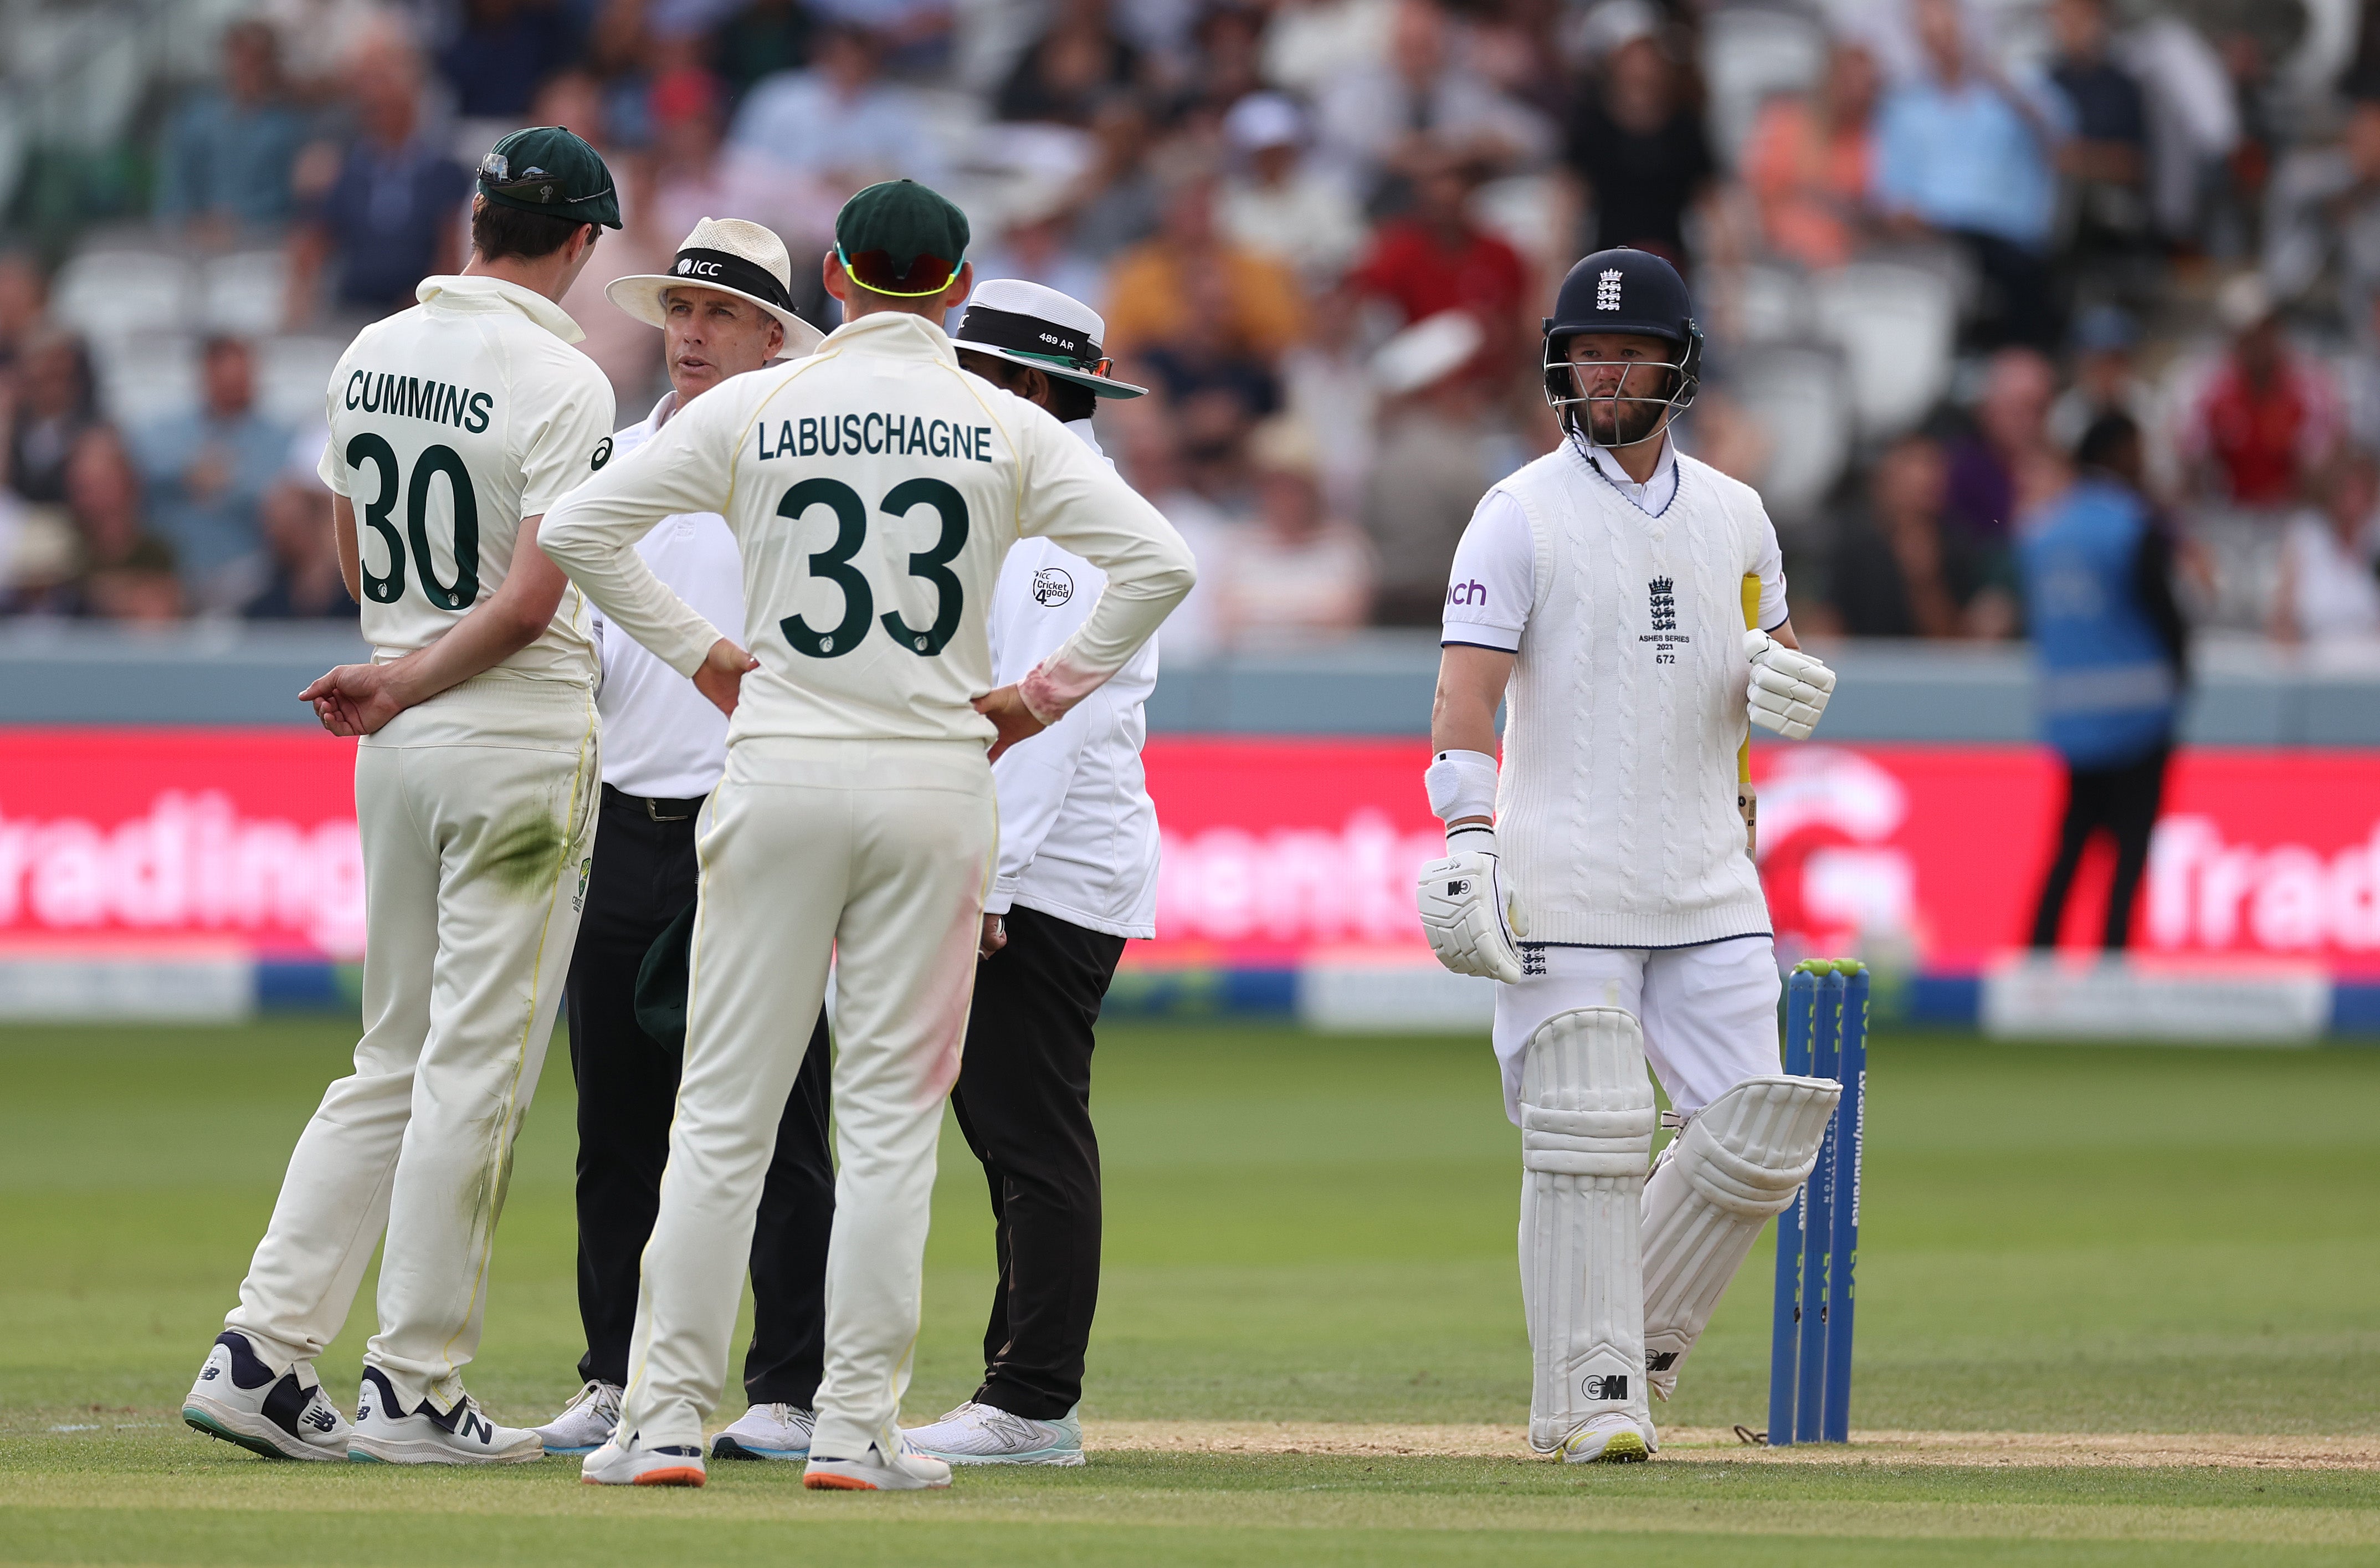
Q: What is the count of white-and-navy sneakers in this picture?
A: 2